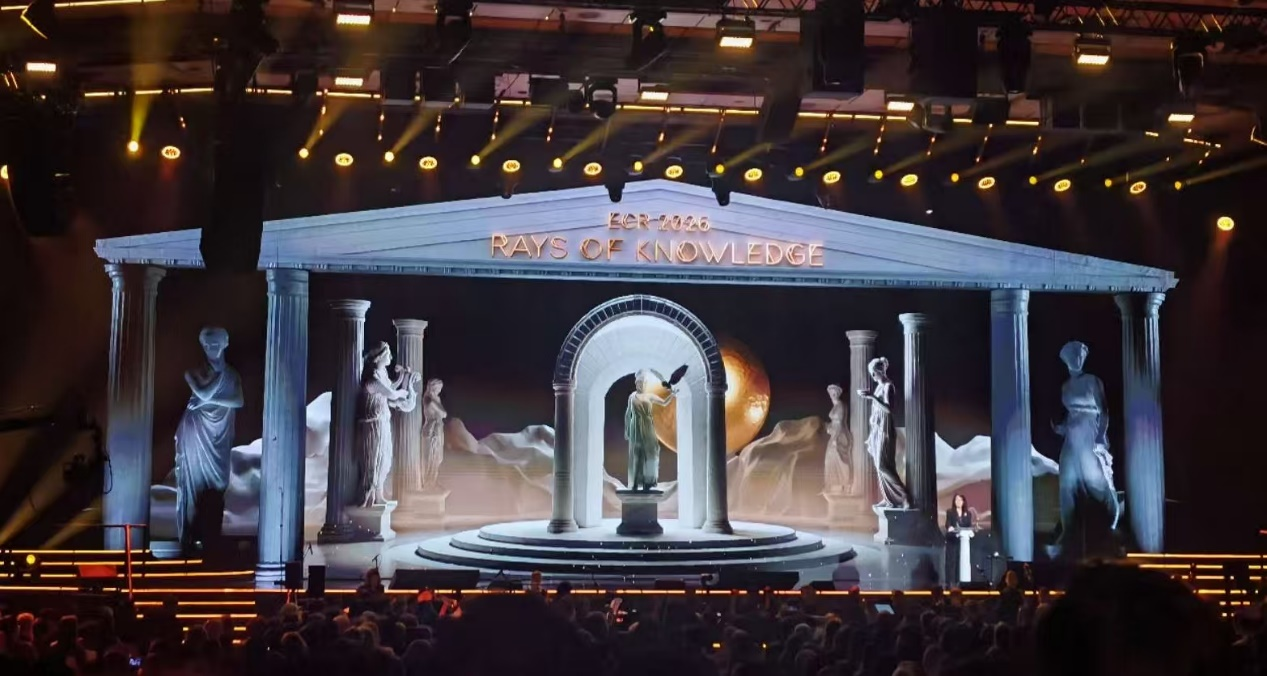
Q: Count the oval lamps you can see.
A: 13